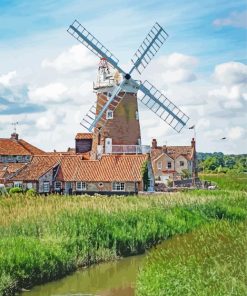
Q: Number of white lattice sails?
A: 4